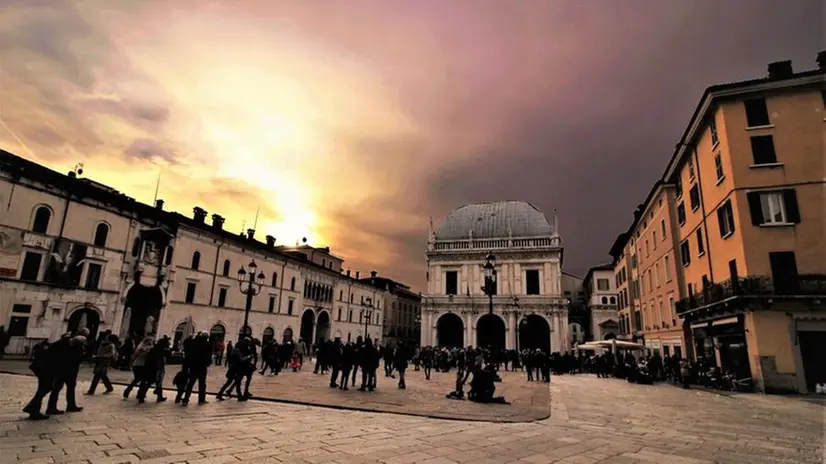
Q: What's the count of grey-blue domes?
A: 1